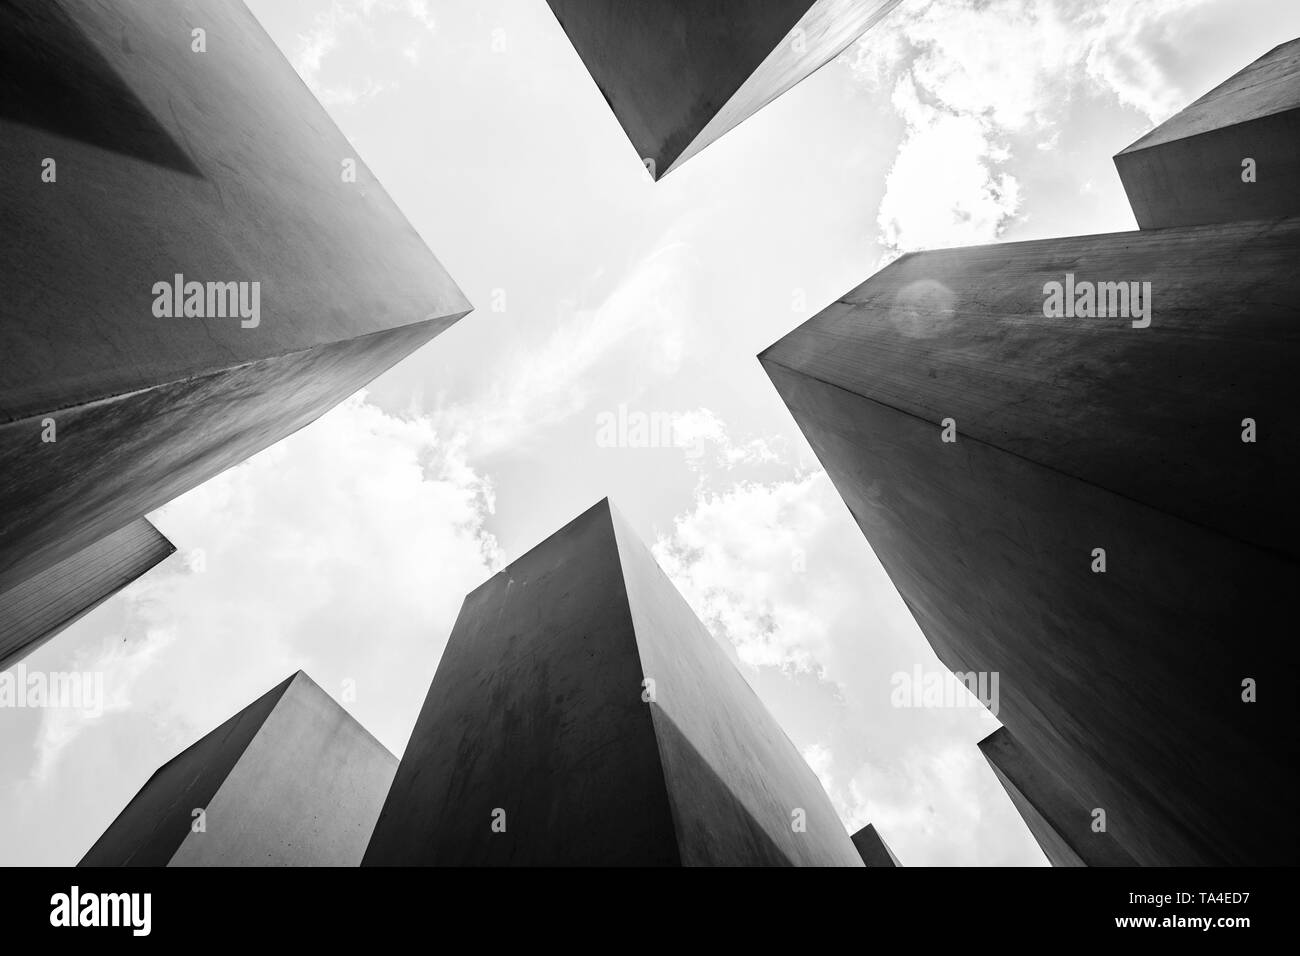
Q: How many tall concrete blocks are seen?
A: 9